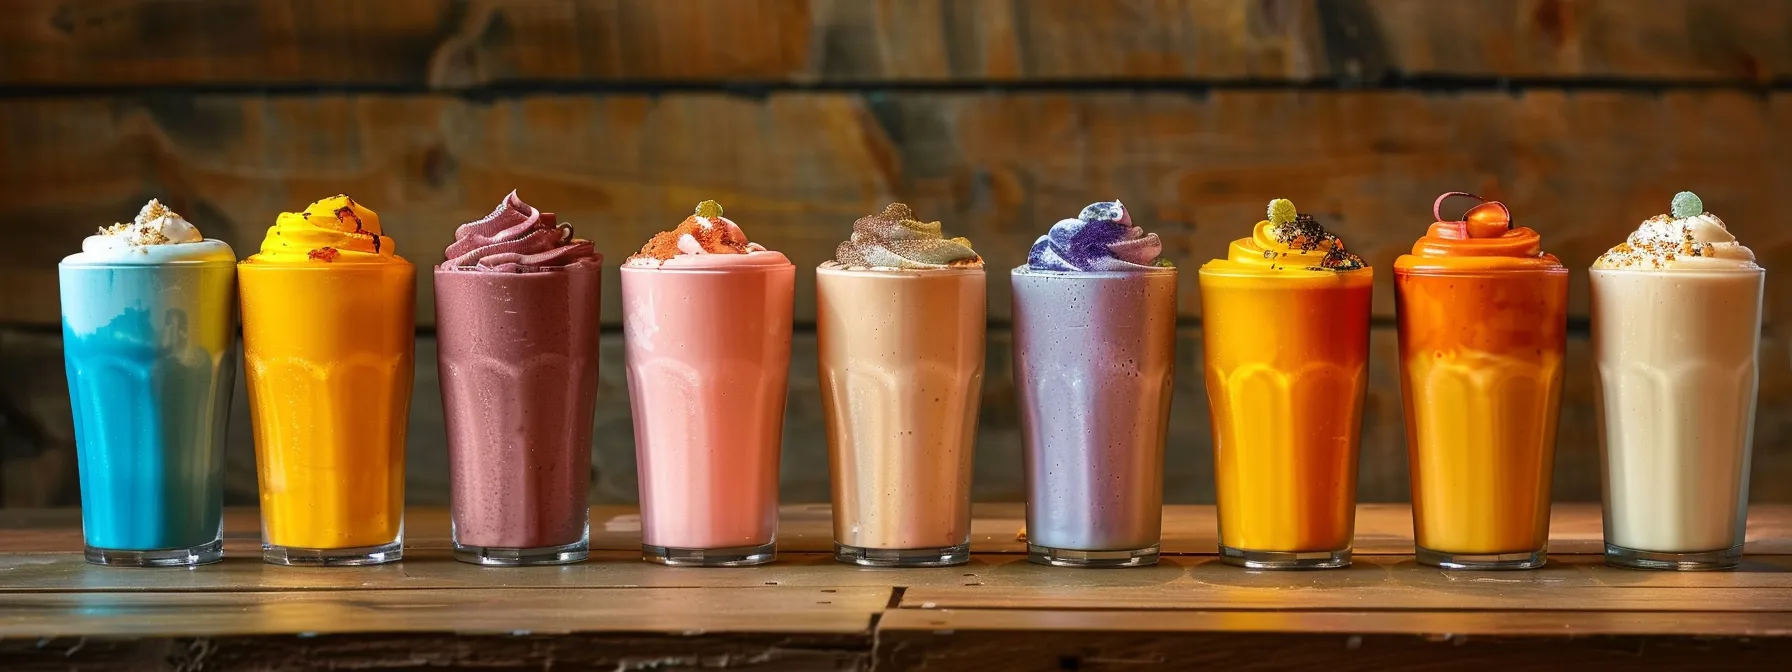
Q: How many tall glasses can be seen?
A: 9